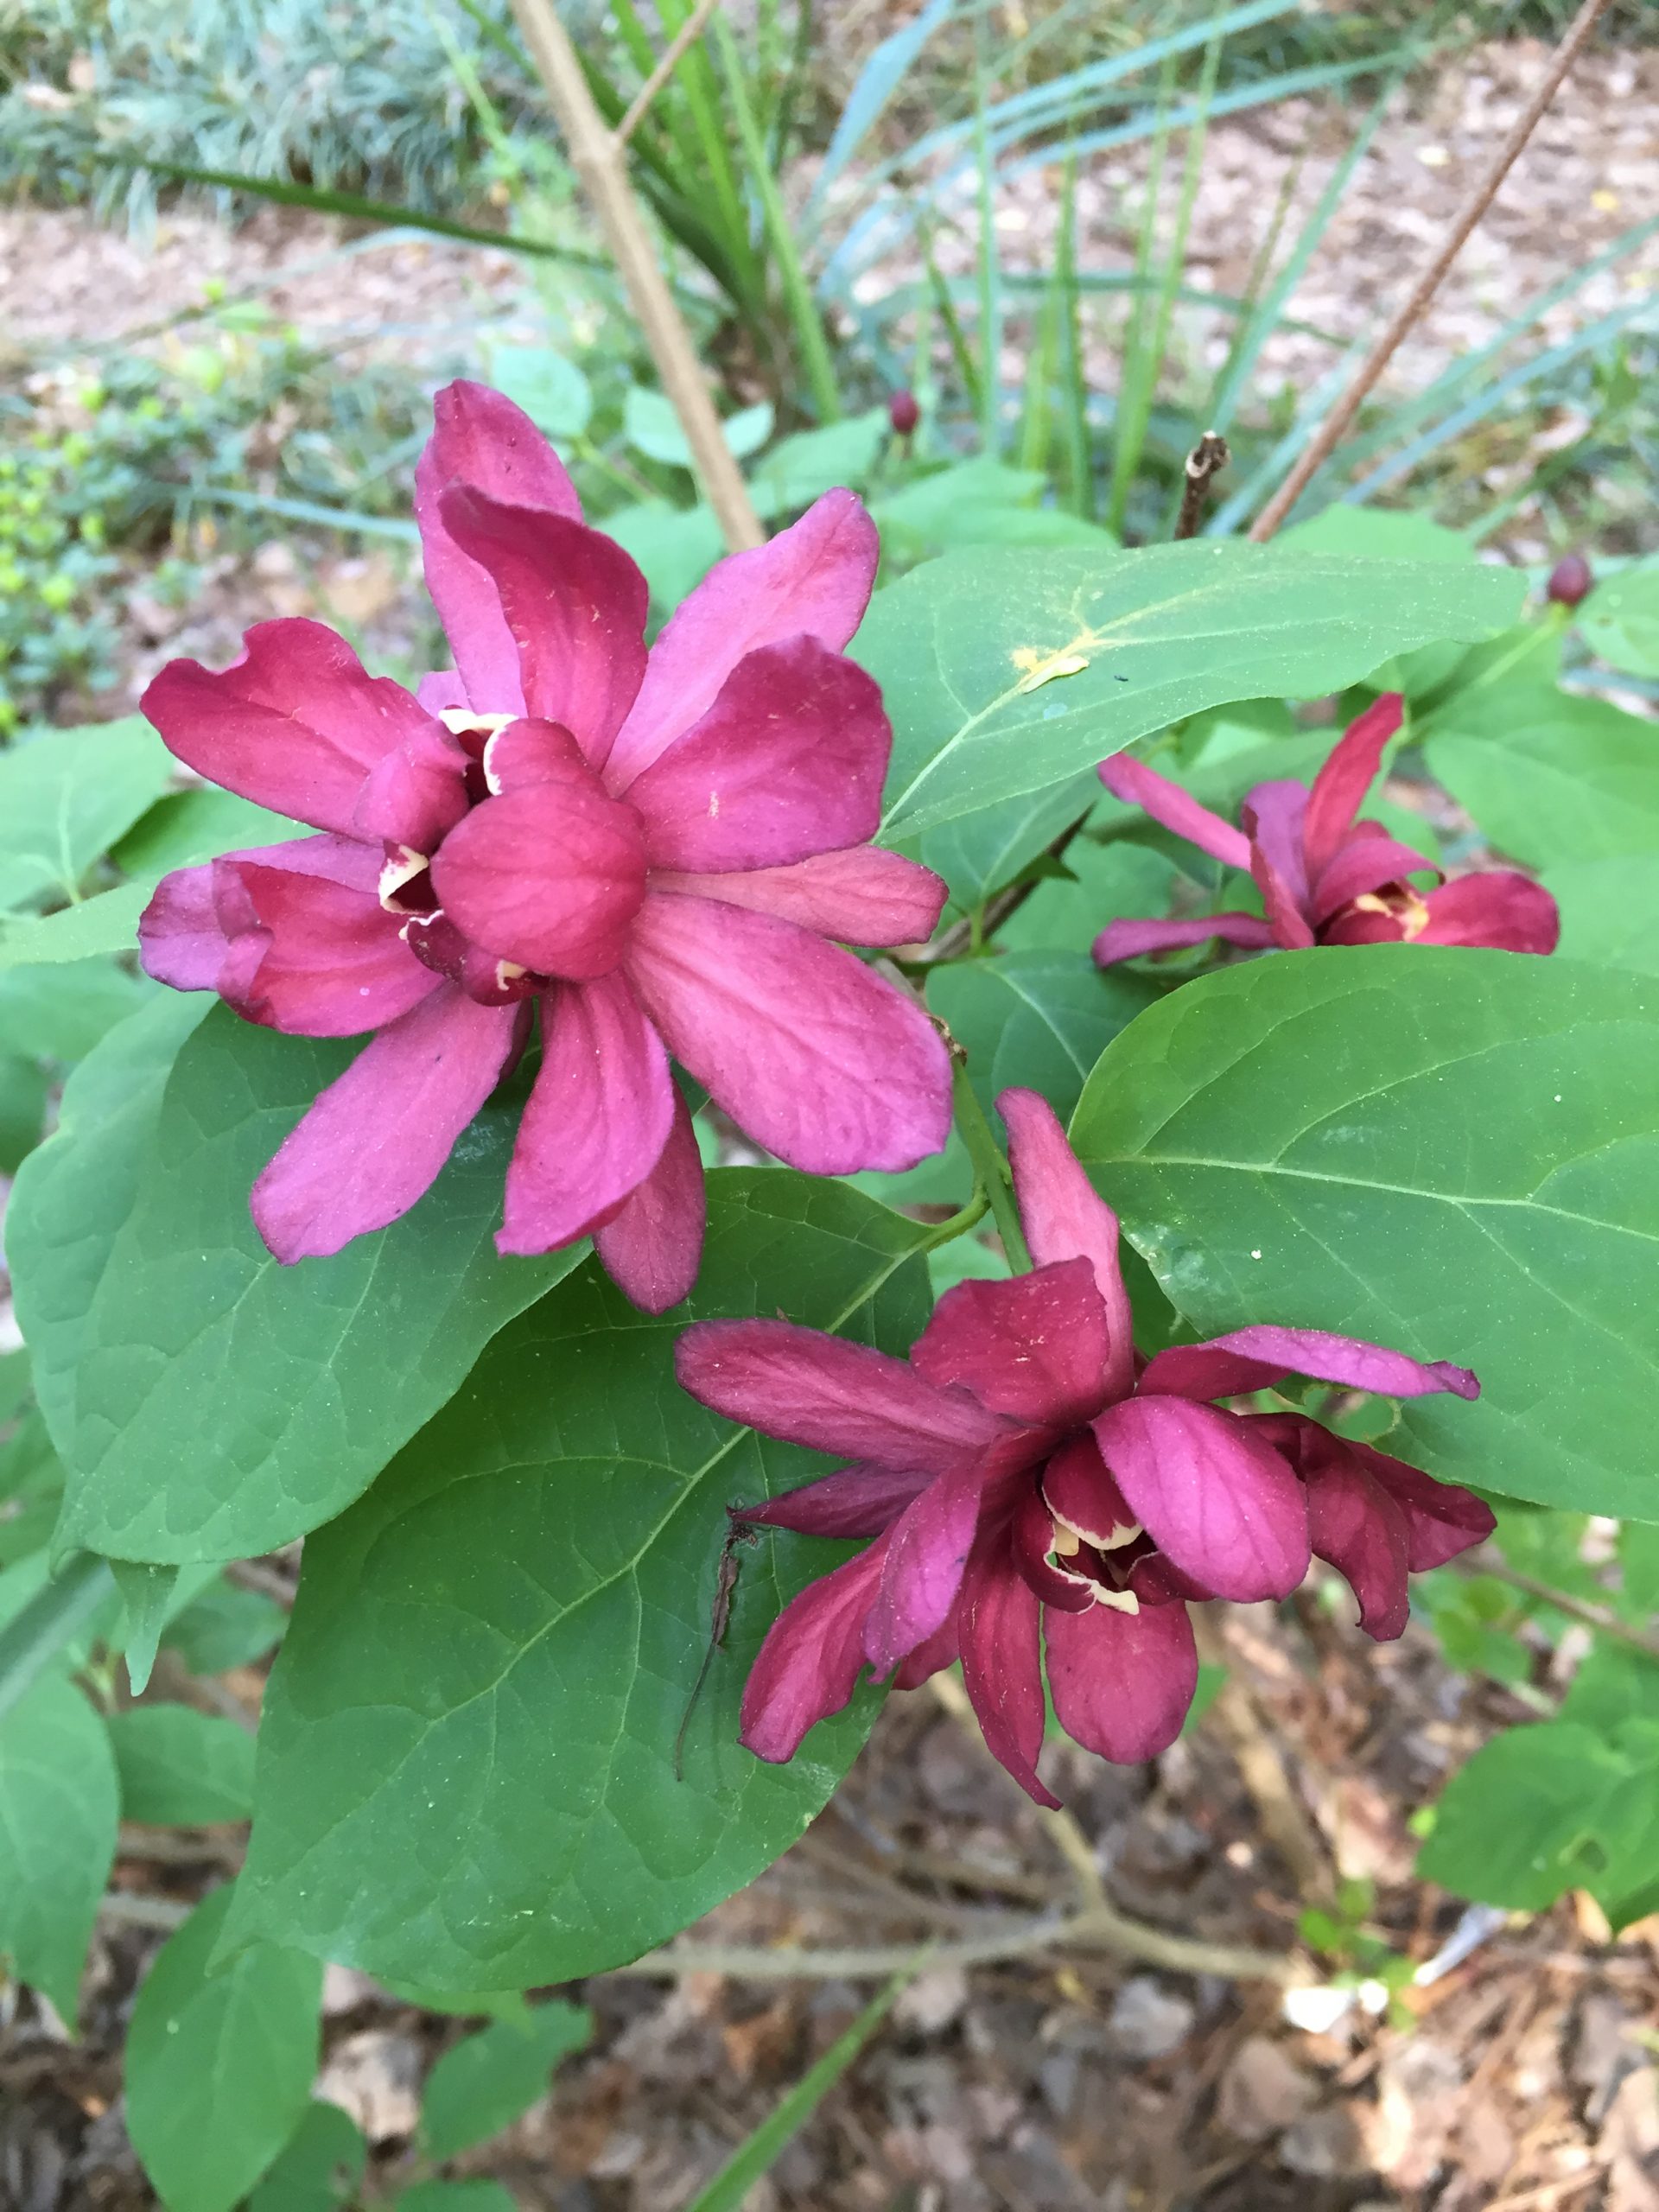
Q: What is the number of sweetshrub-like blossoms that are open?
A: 3